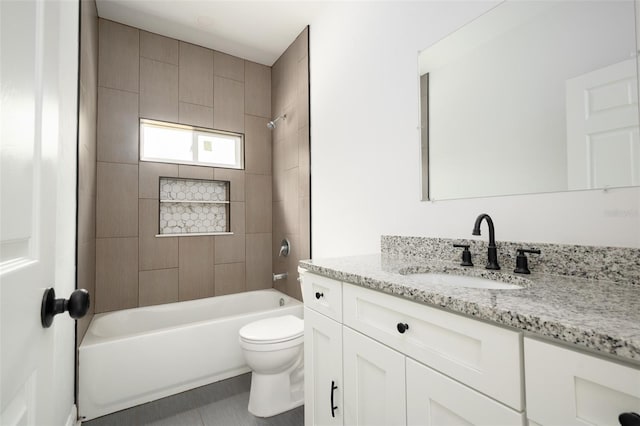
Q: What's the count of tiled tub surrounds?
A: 1